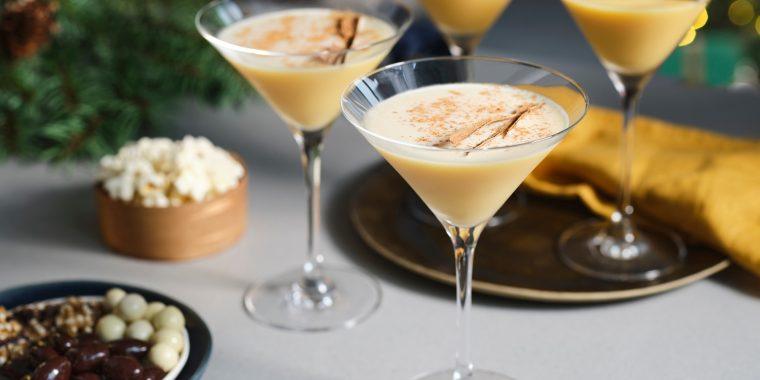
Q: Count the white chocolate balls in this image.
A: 8